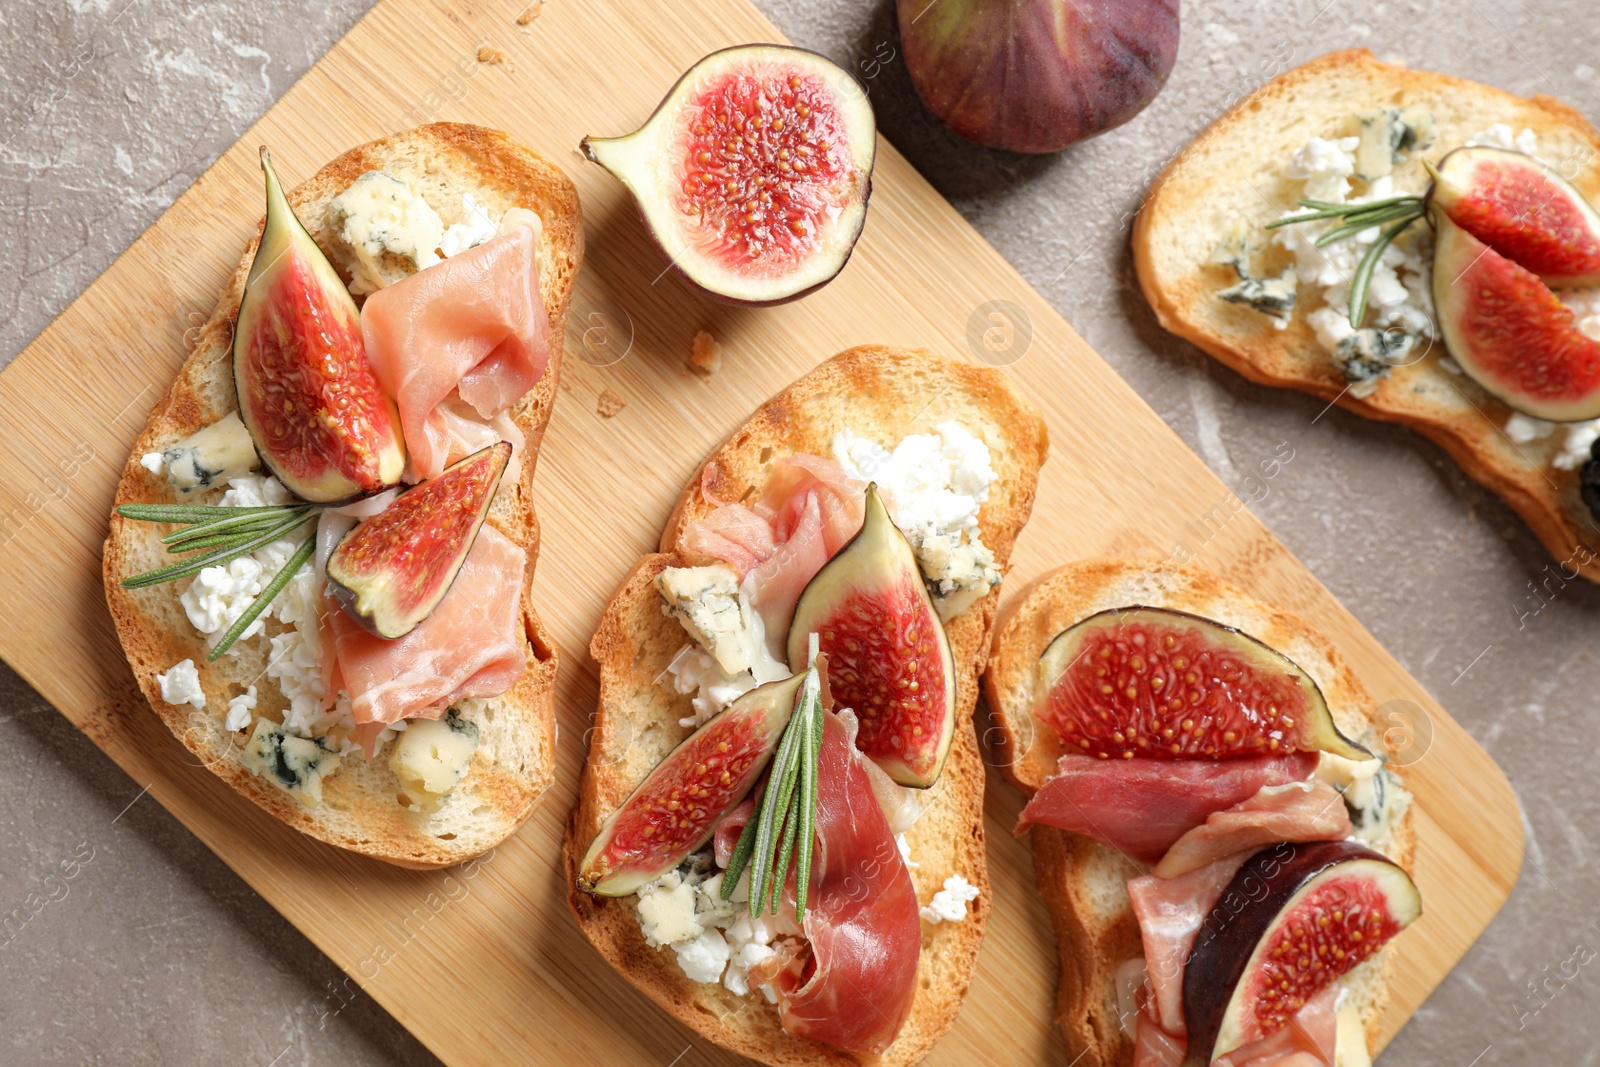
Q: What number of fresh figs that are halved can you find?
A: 1